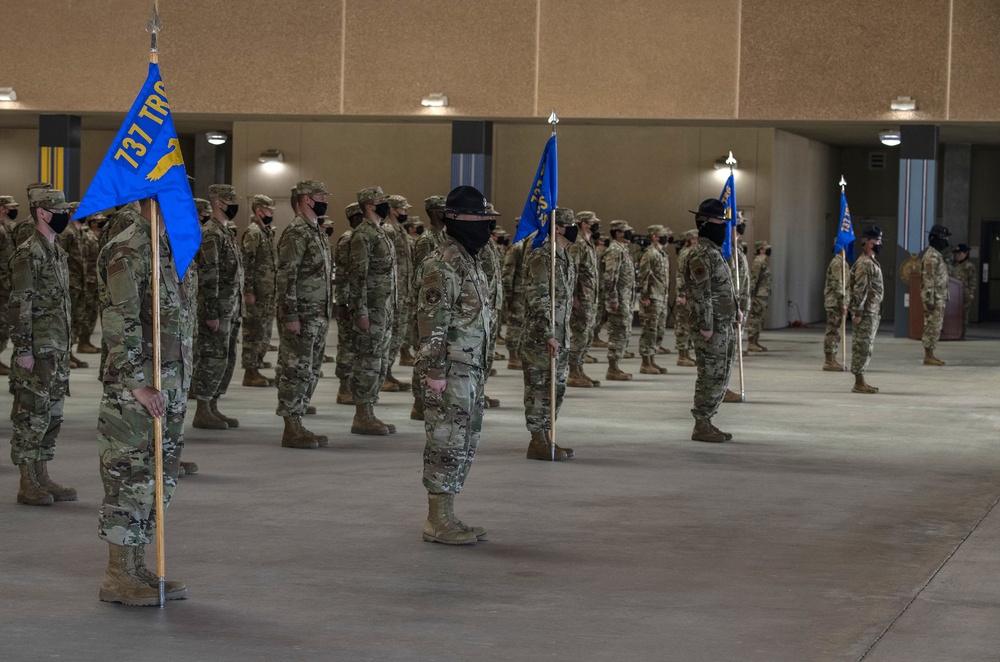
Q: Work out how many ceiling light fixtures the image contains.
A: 2